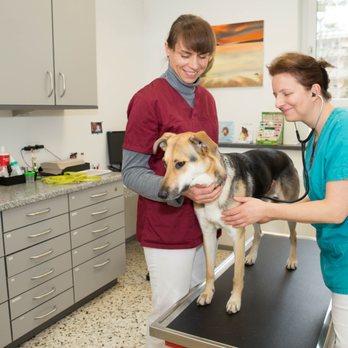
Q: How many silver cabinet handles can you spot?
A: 13